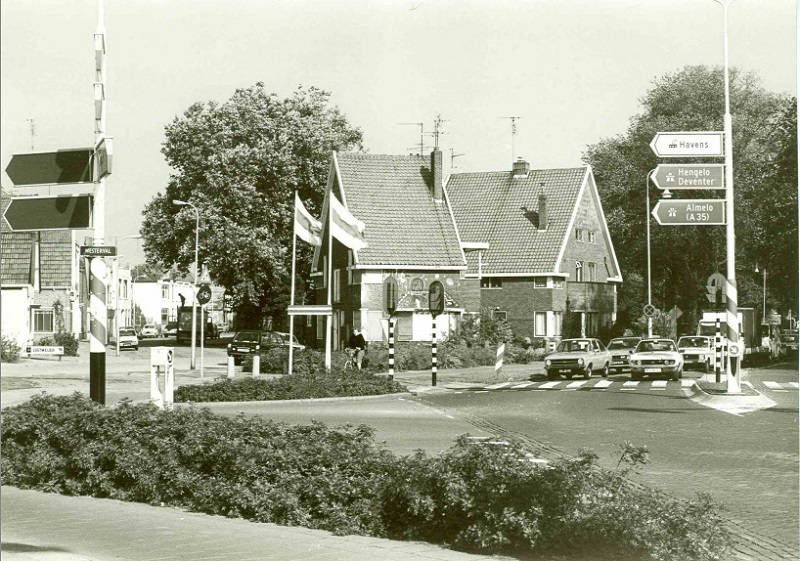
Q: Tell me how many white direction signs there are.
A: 1